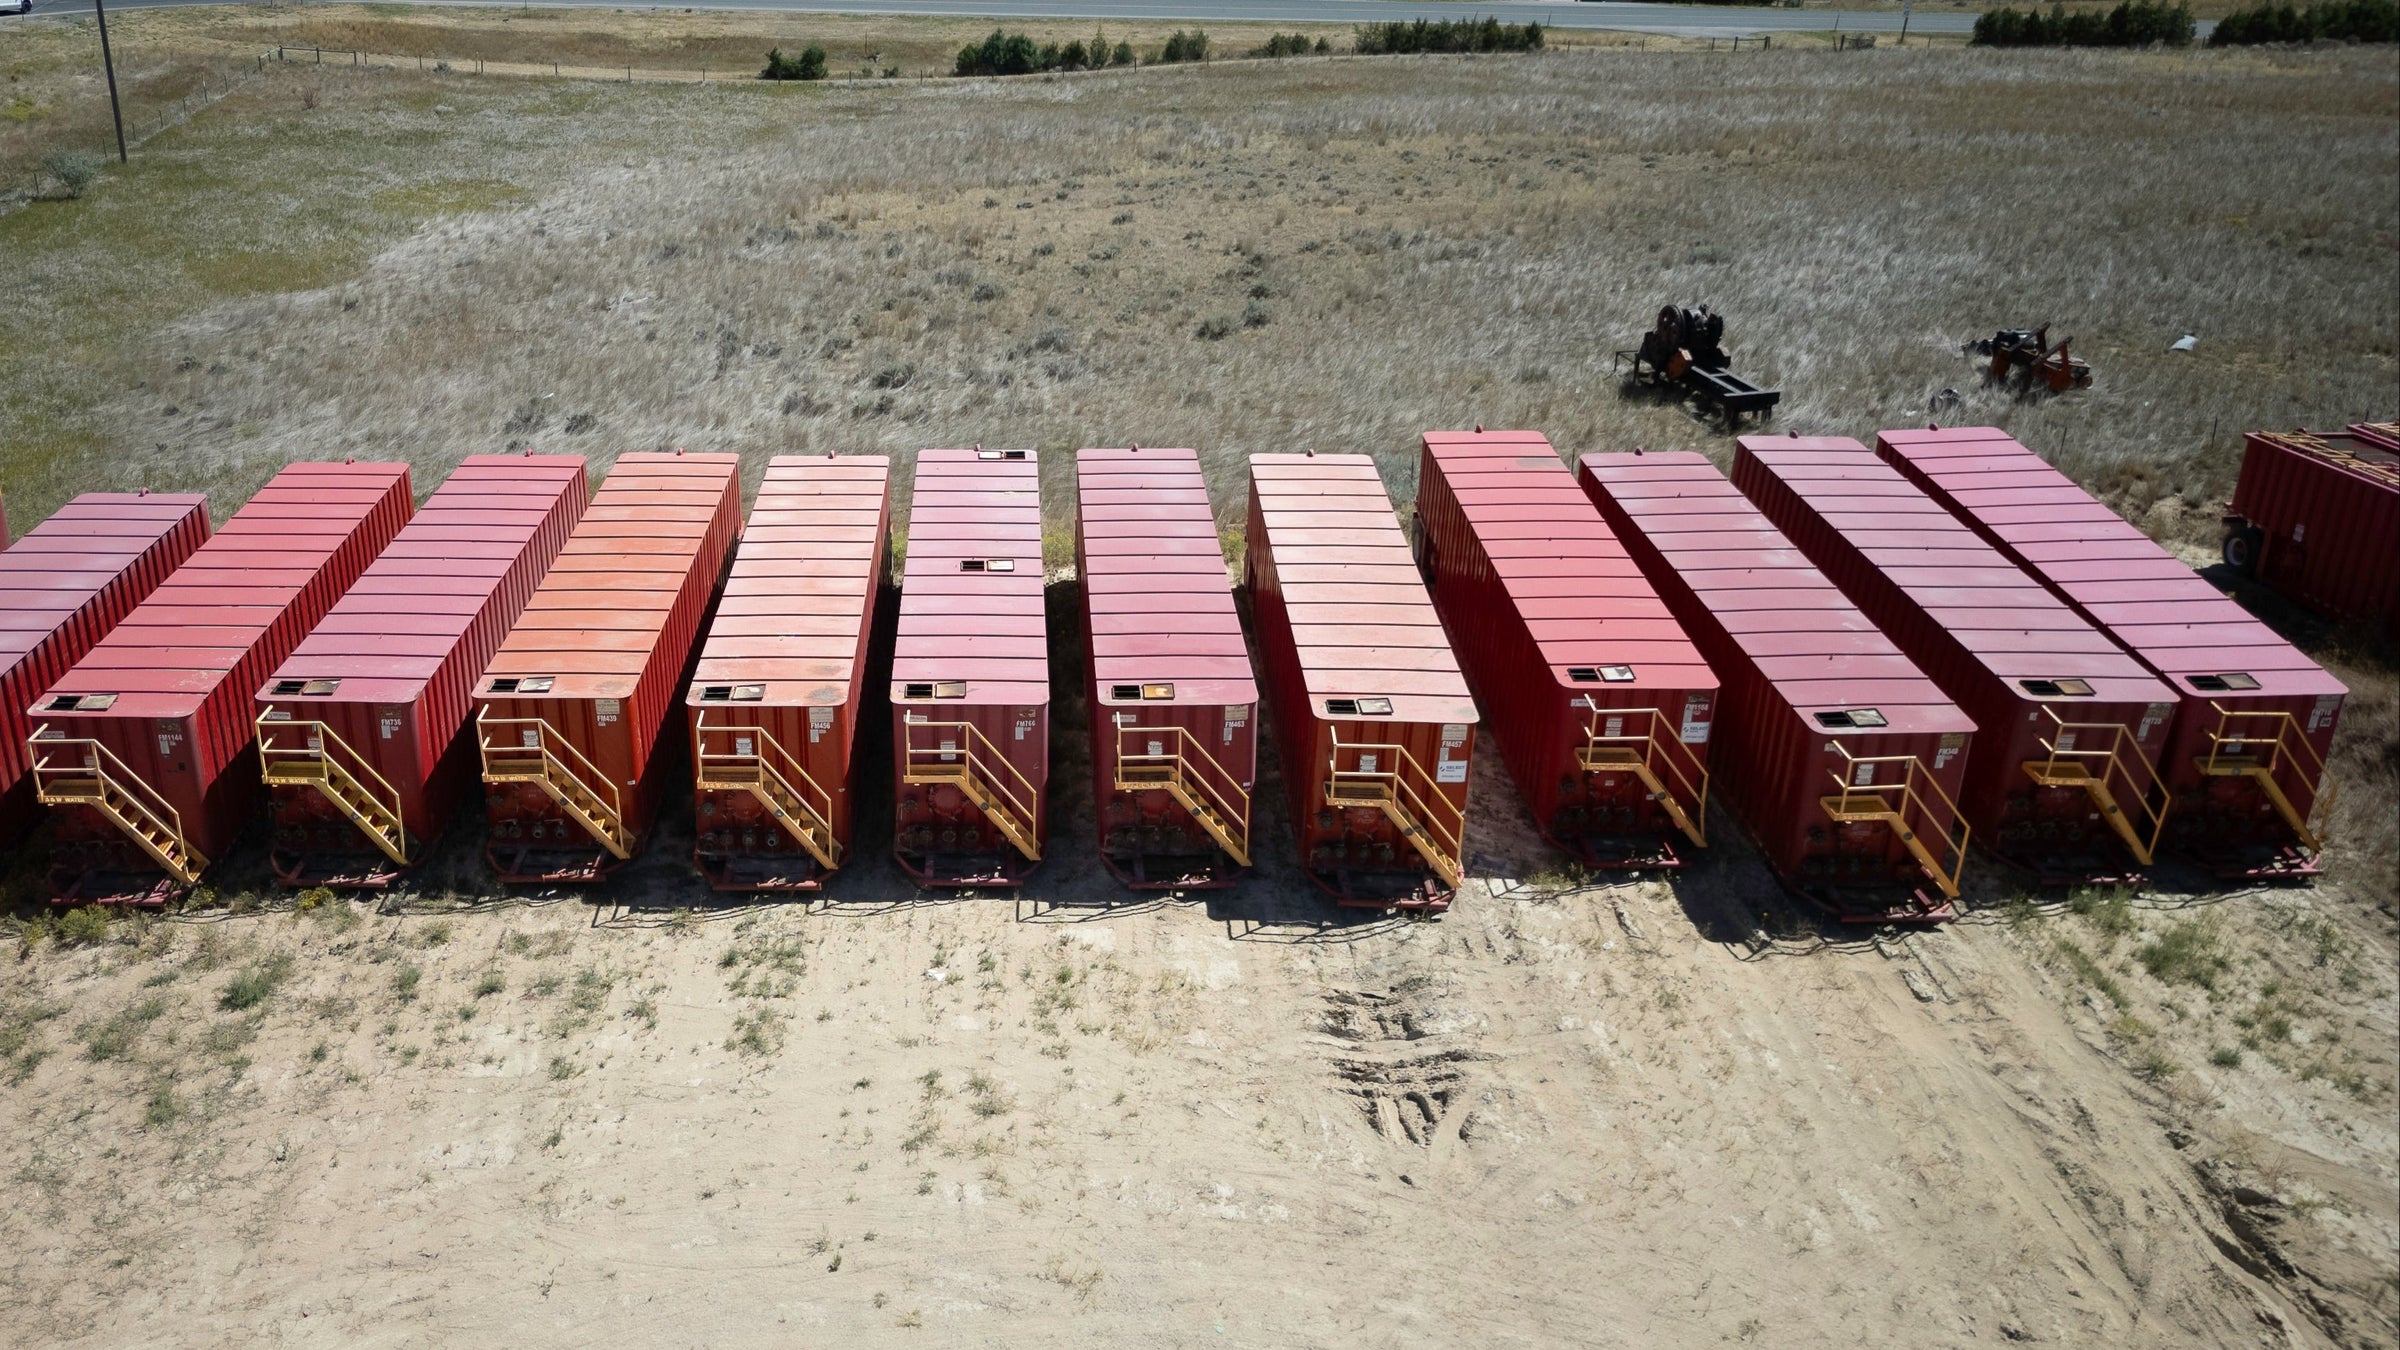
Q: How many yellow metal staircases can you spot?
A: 11